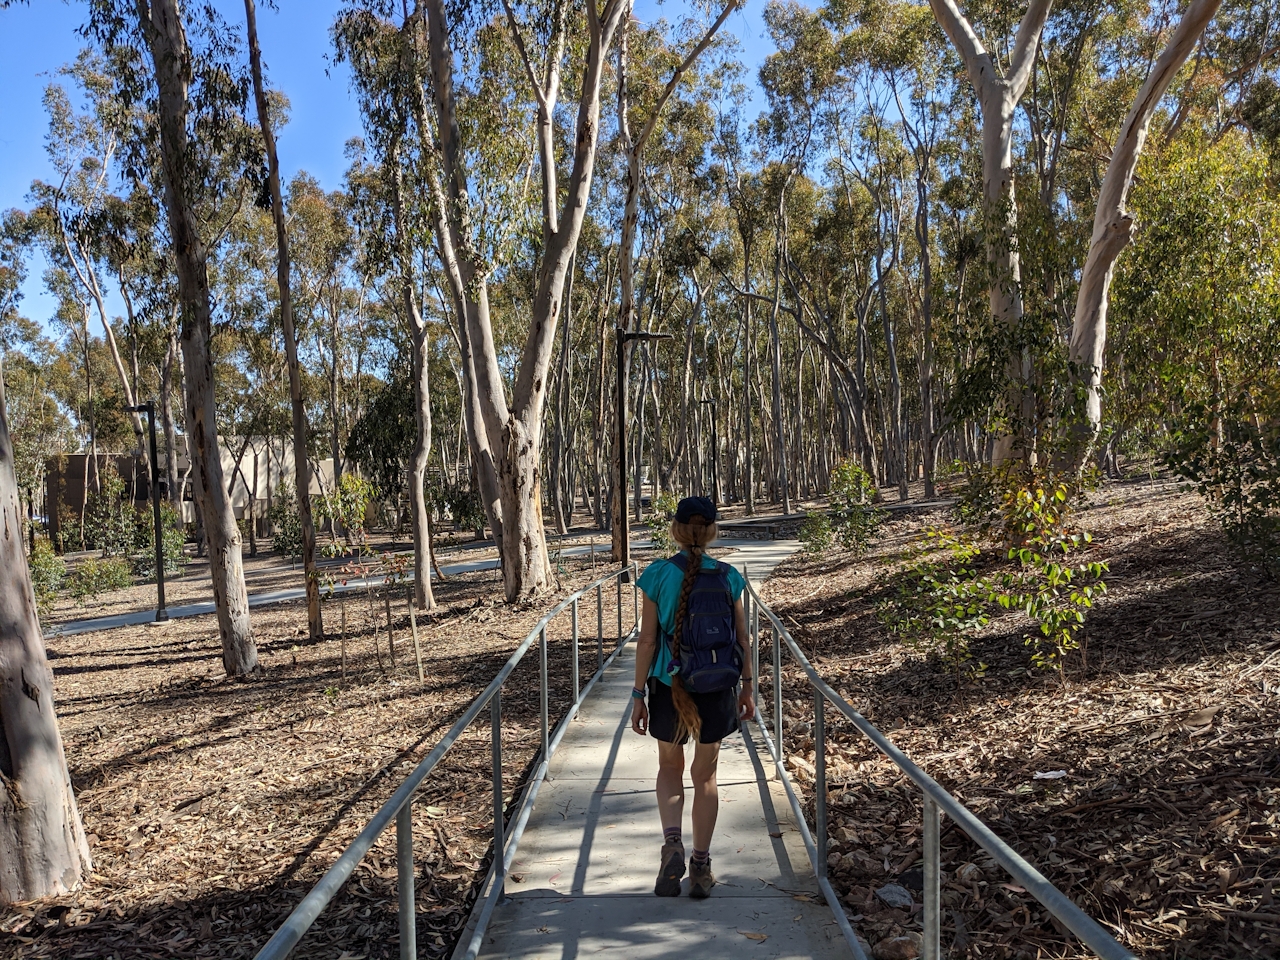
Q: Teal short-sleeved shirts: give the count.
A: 1